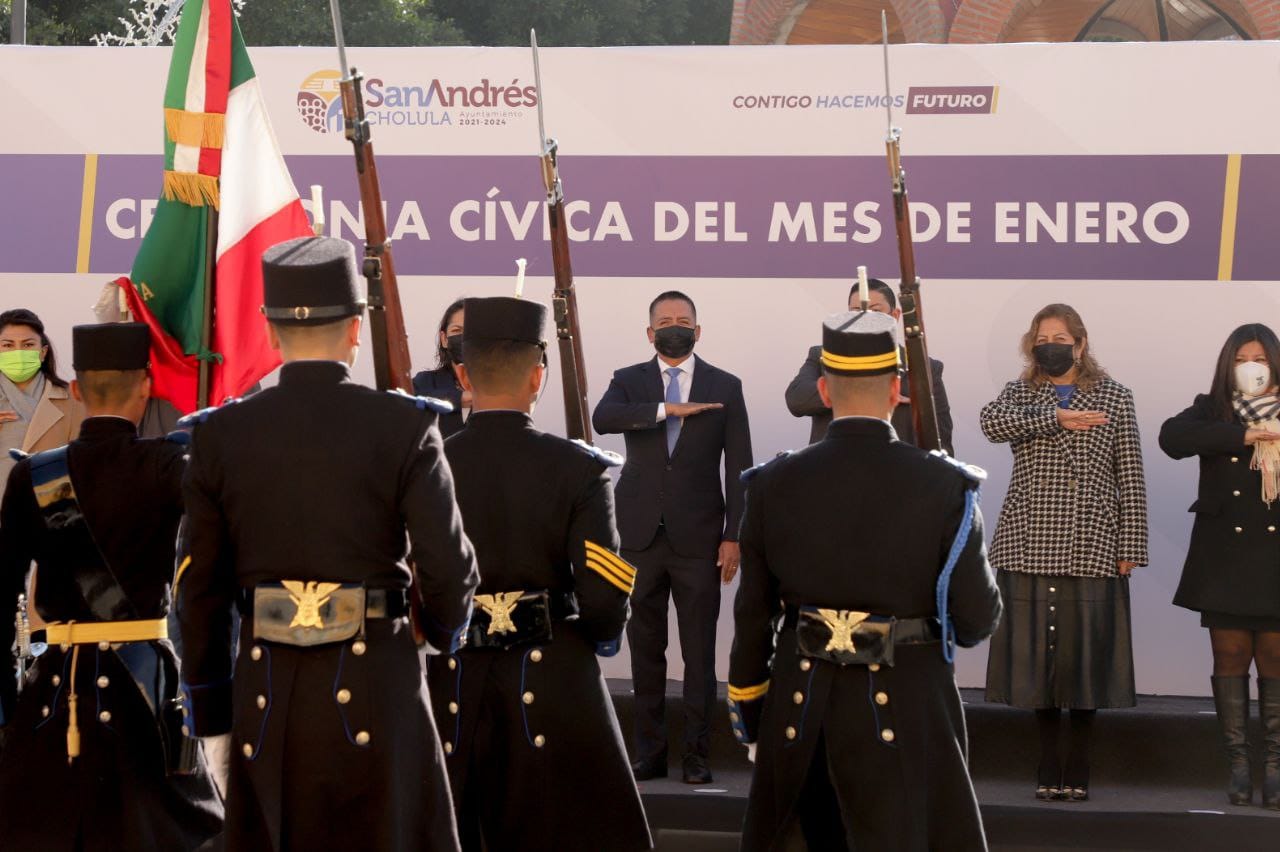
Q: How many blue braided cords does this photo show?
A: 1